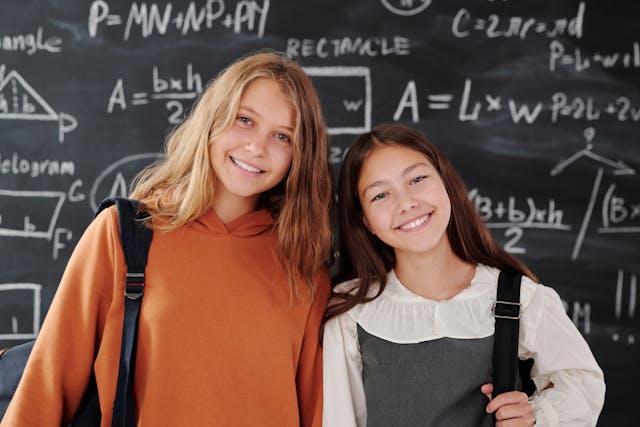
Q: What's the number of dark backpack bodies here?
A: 1